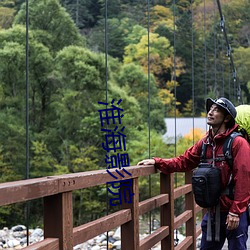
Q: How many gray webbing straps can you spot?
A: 2